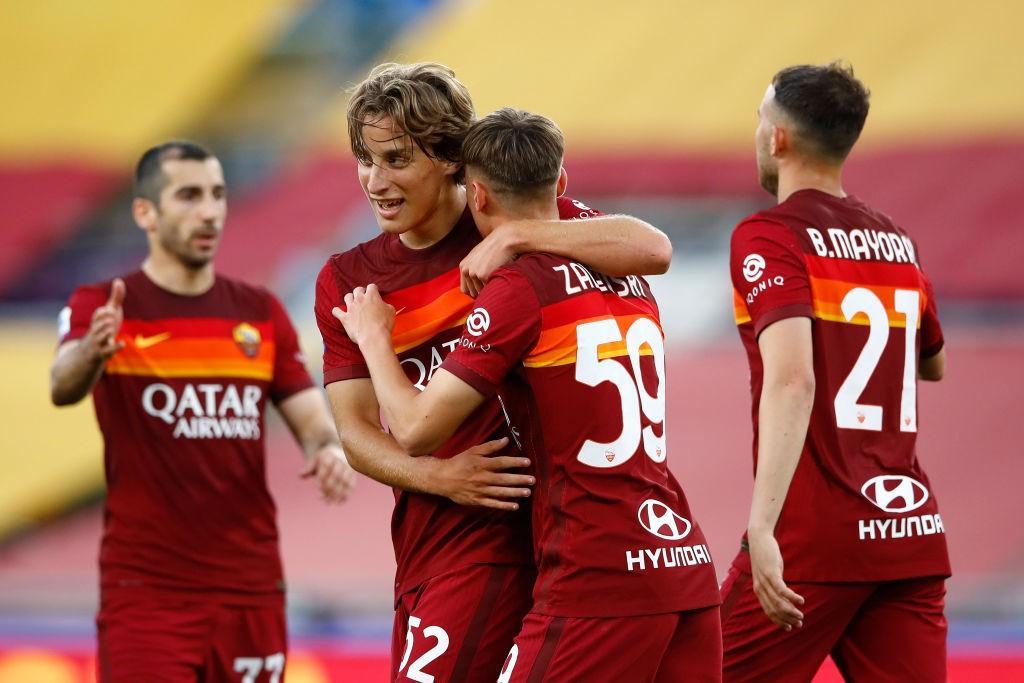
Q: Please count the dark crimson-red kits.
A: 4